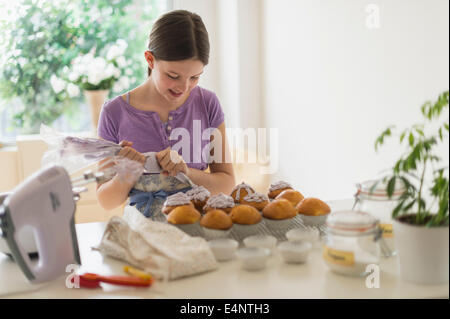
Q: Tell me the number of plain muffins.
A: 6